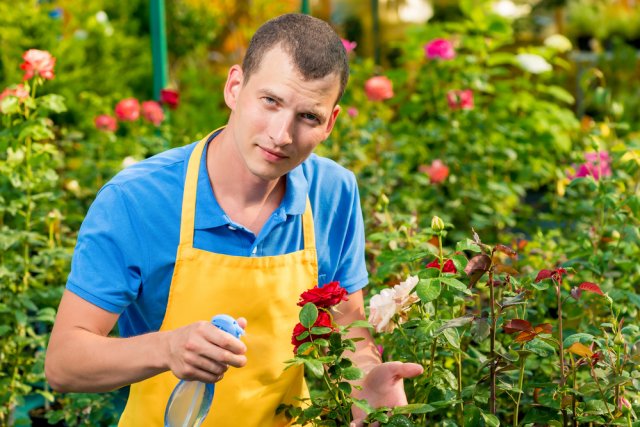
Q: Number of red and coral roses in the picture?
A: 12